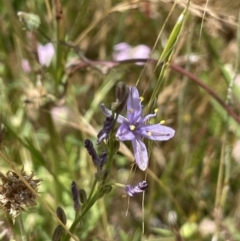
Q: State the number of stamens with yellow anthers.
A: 5